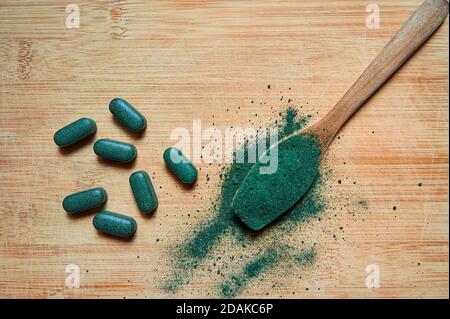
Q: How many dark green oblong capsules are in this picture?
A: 7